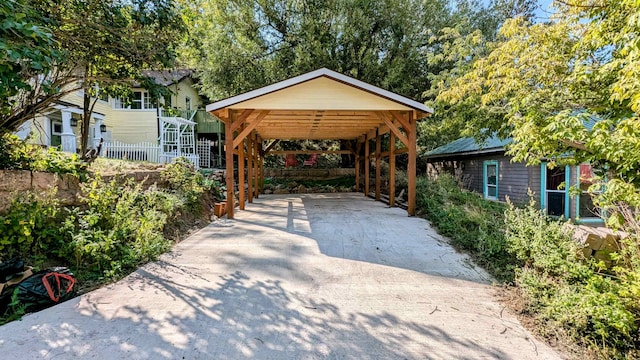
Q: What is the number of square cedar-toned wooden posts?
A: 10